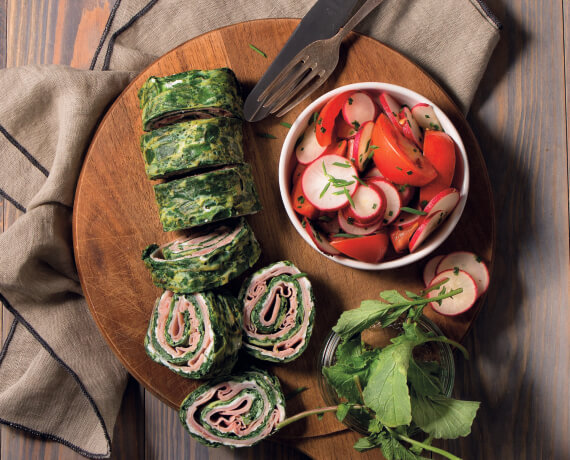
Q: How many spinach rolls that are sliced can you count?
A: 7